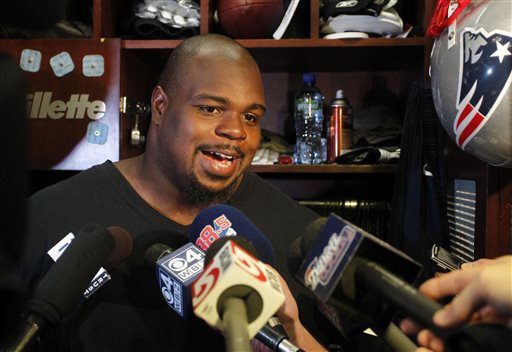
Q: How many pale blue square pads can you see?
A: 4